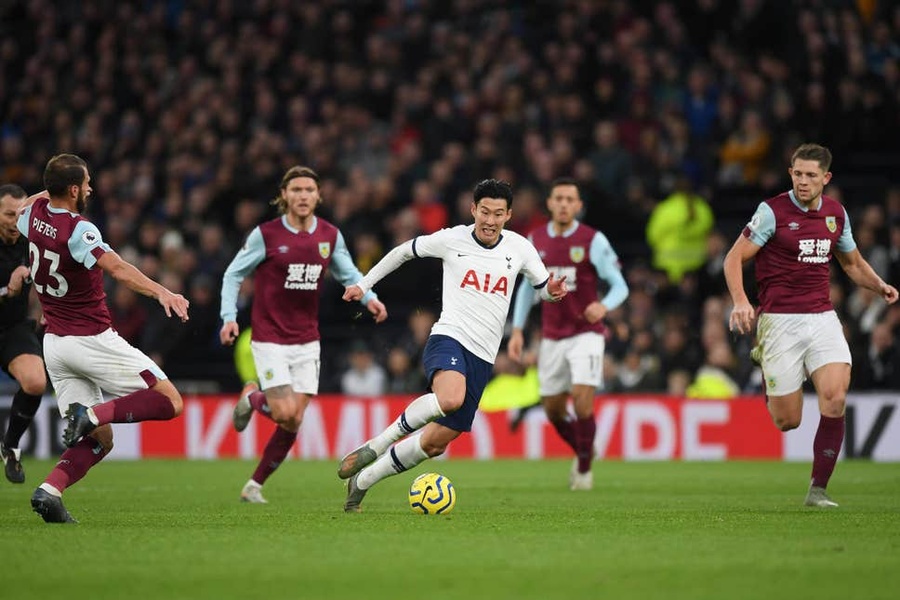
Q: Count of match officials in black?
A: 1